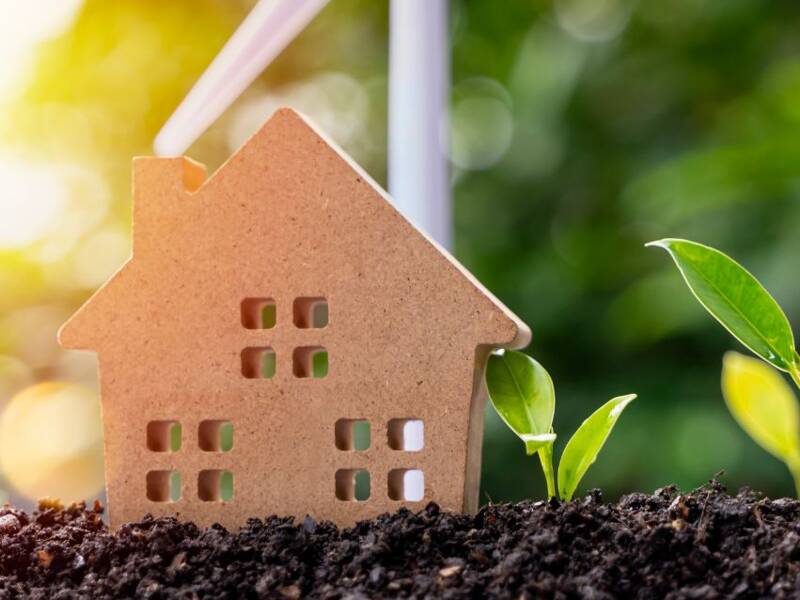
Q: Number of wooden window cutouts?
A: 12